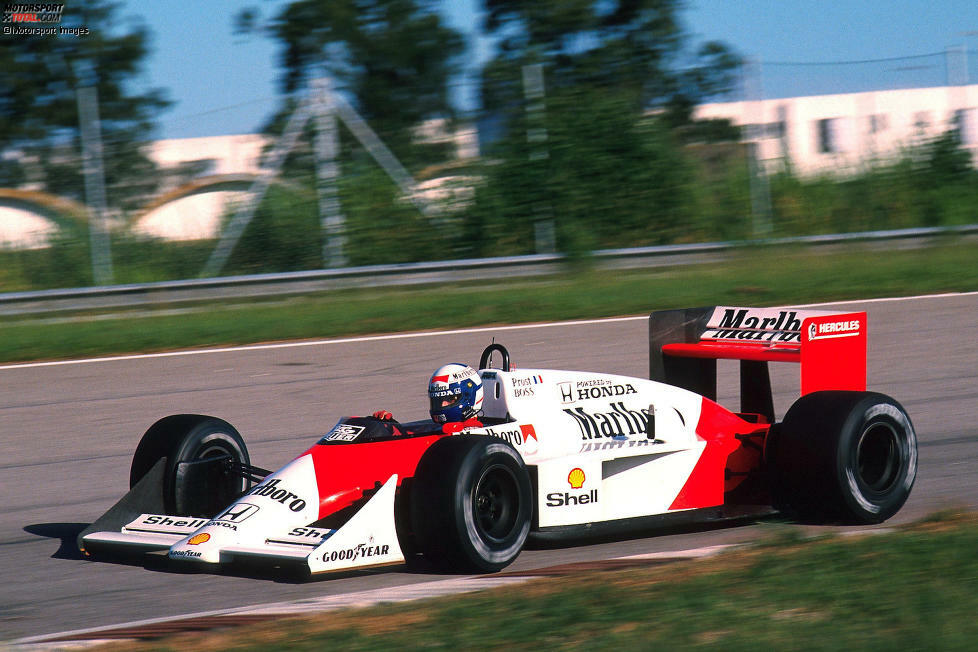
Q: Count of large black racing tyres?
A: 3